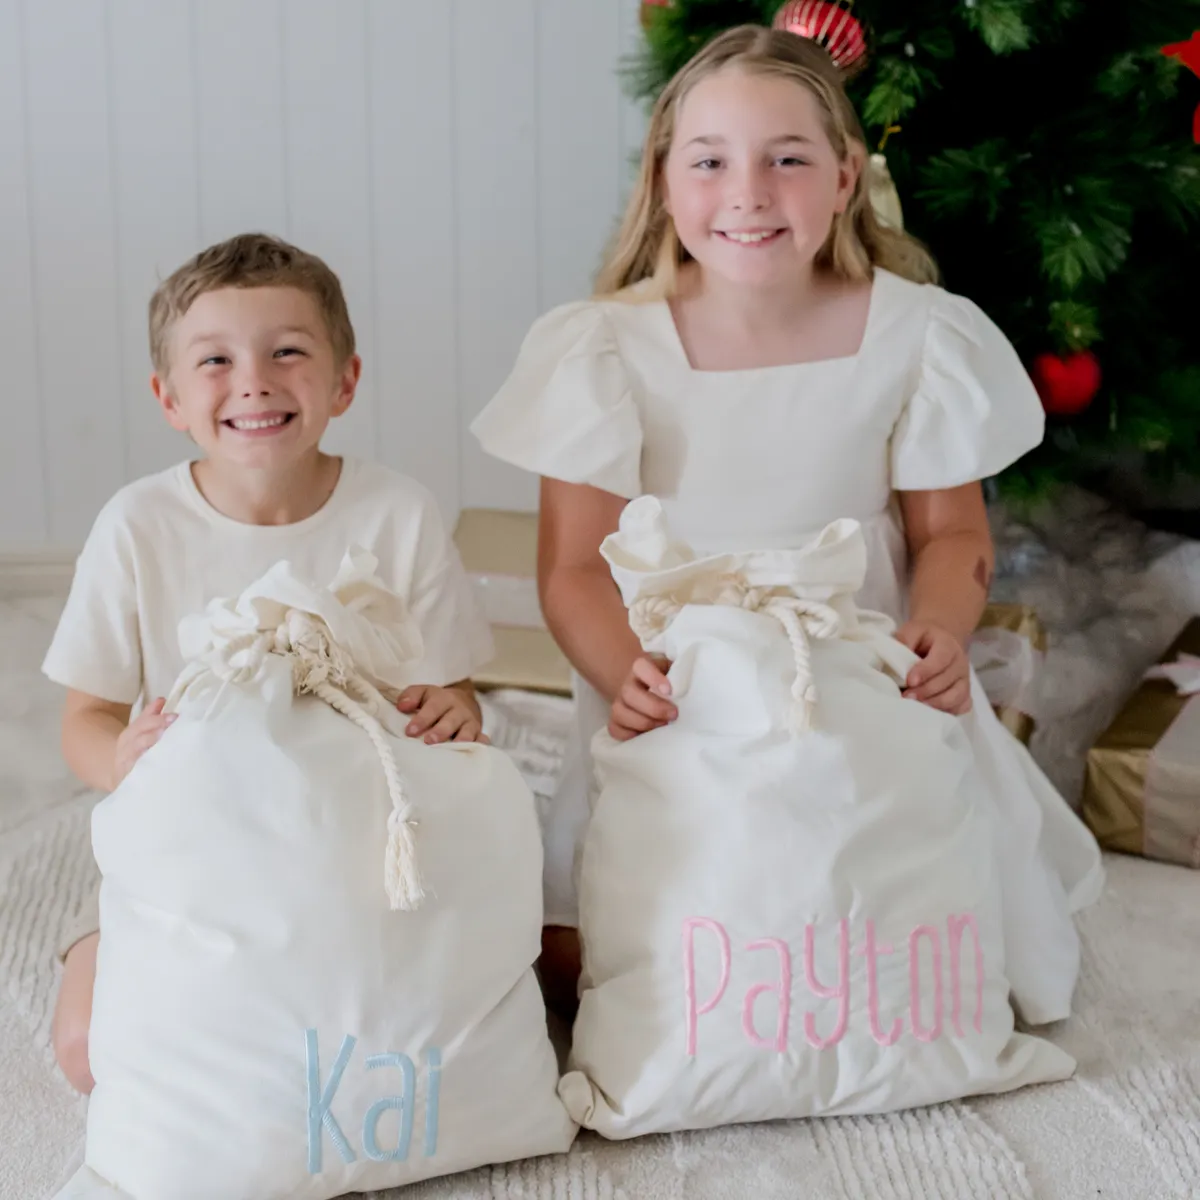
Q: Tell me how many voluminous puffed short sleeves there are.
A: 2